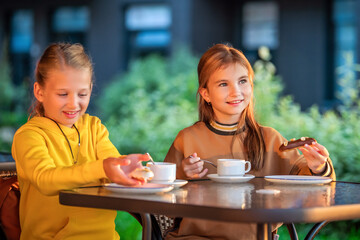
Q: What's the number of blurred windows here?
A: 5